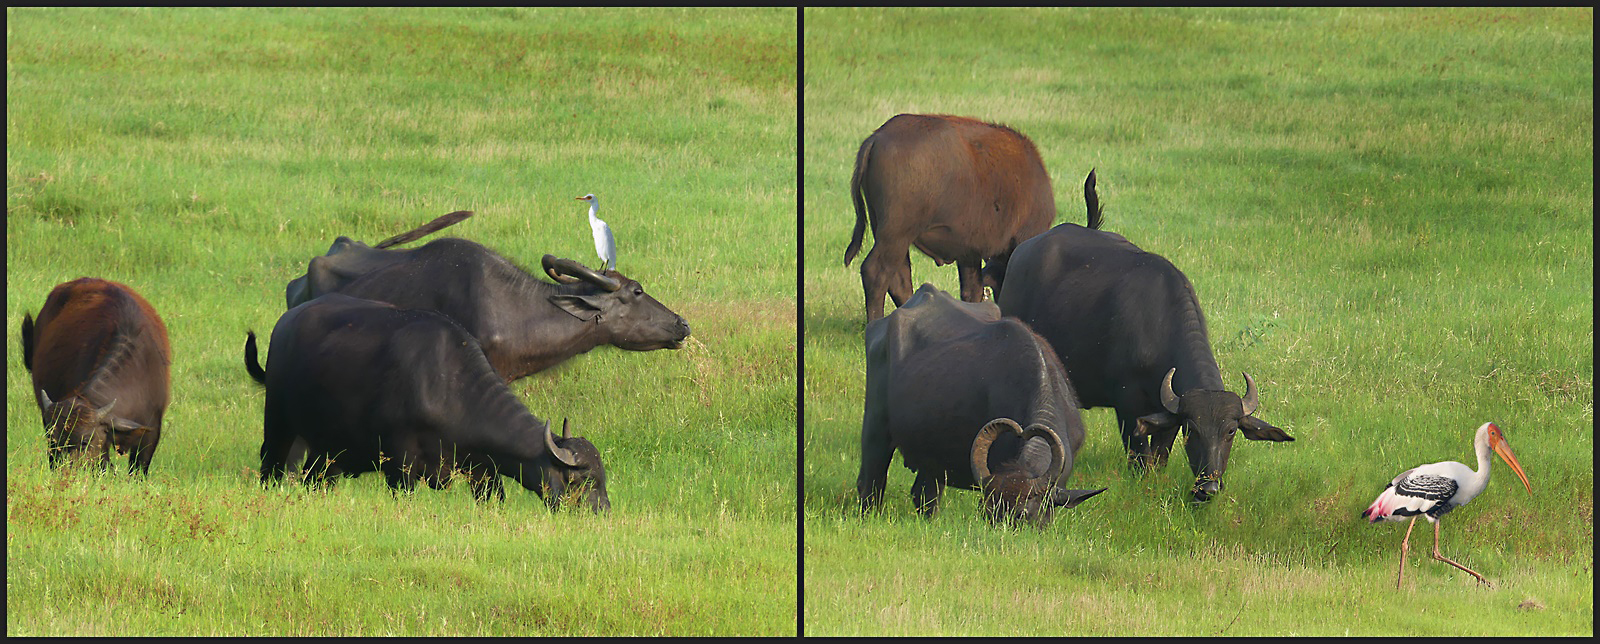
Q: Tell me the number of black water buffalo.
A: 4